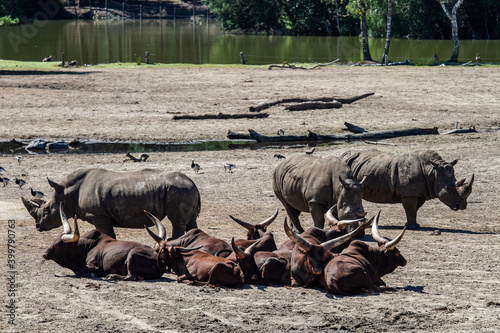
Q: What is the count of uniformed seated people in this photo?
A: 0